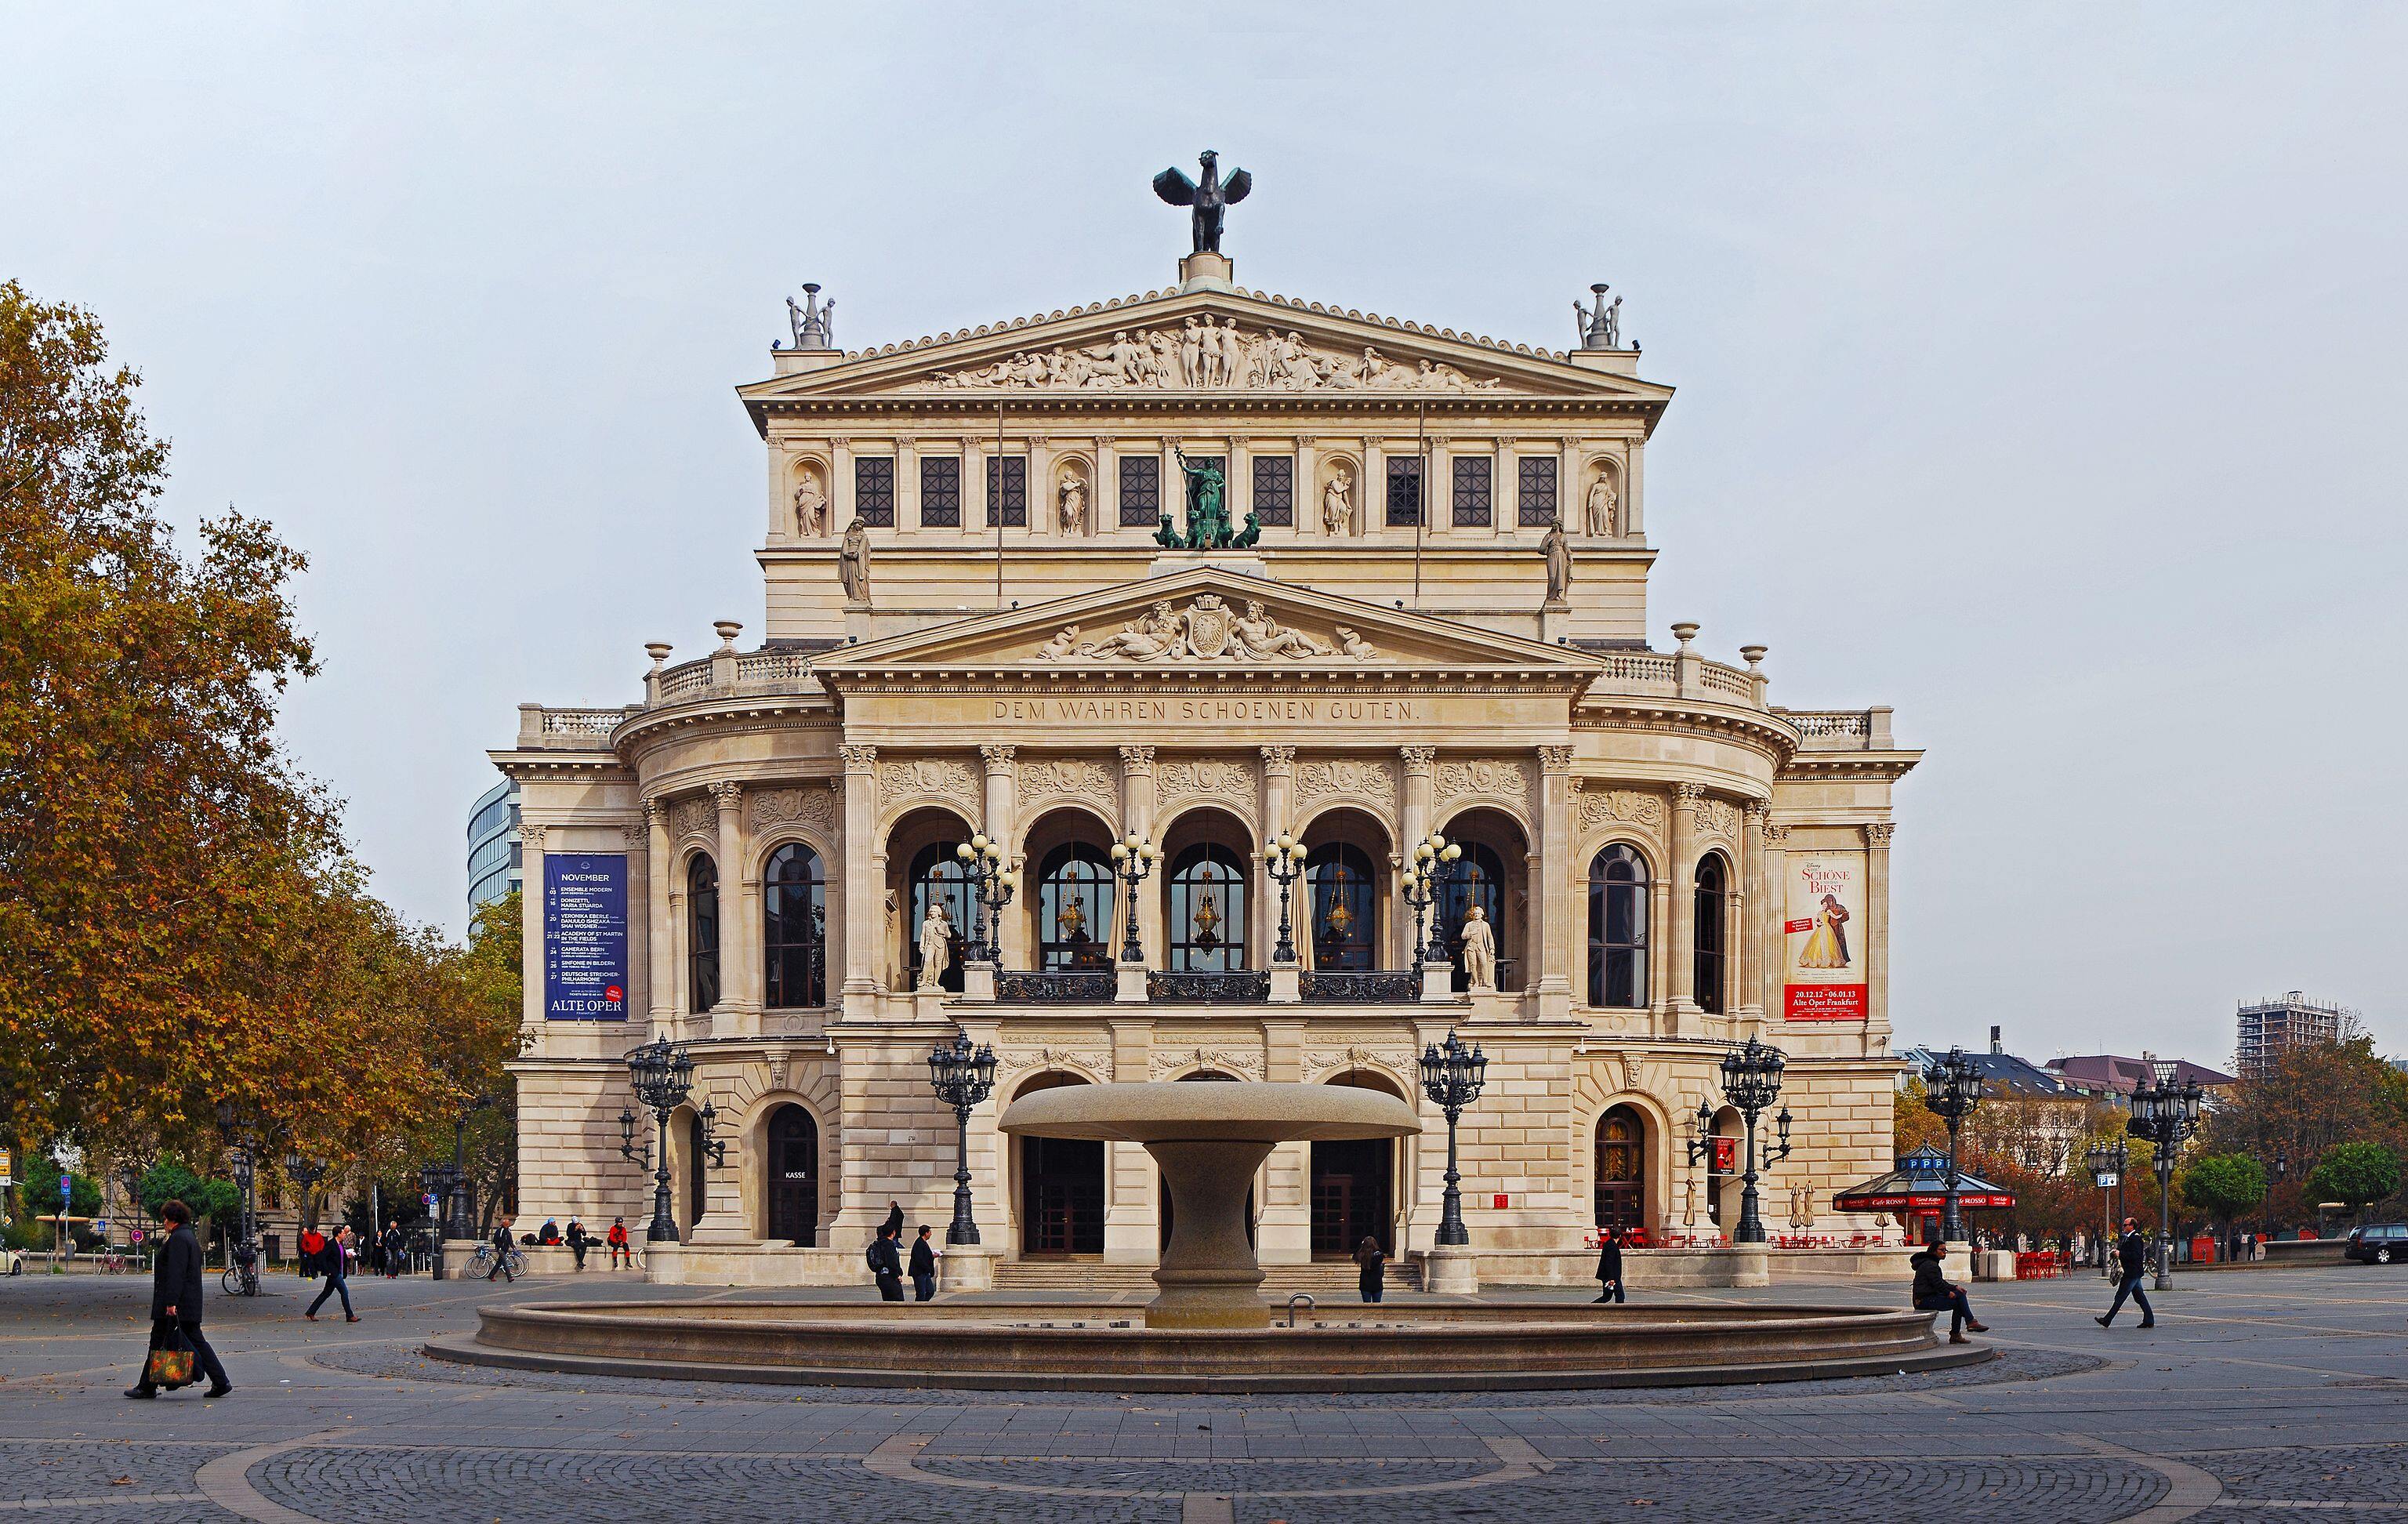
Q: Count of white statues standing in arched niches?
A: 4